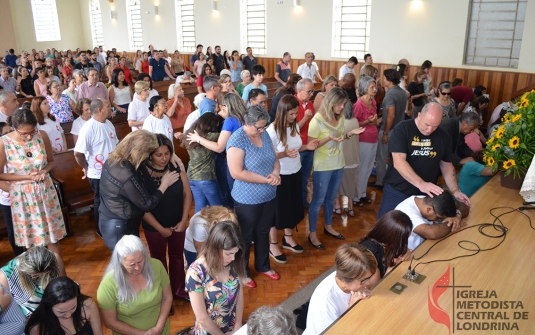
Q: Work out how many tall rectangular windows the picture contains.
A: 7